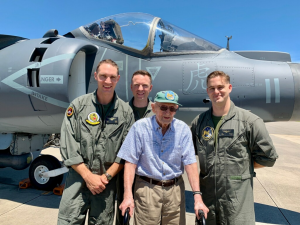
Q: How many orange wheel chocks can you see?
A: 2